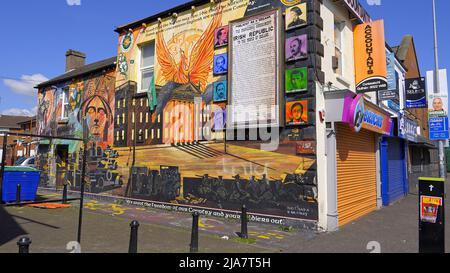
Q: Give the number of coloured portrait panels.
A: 8